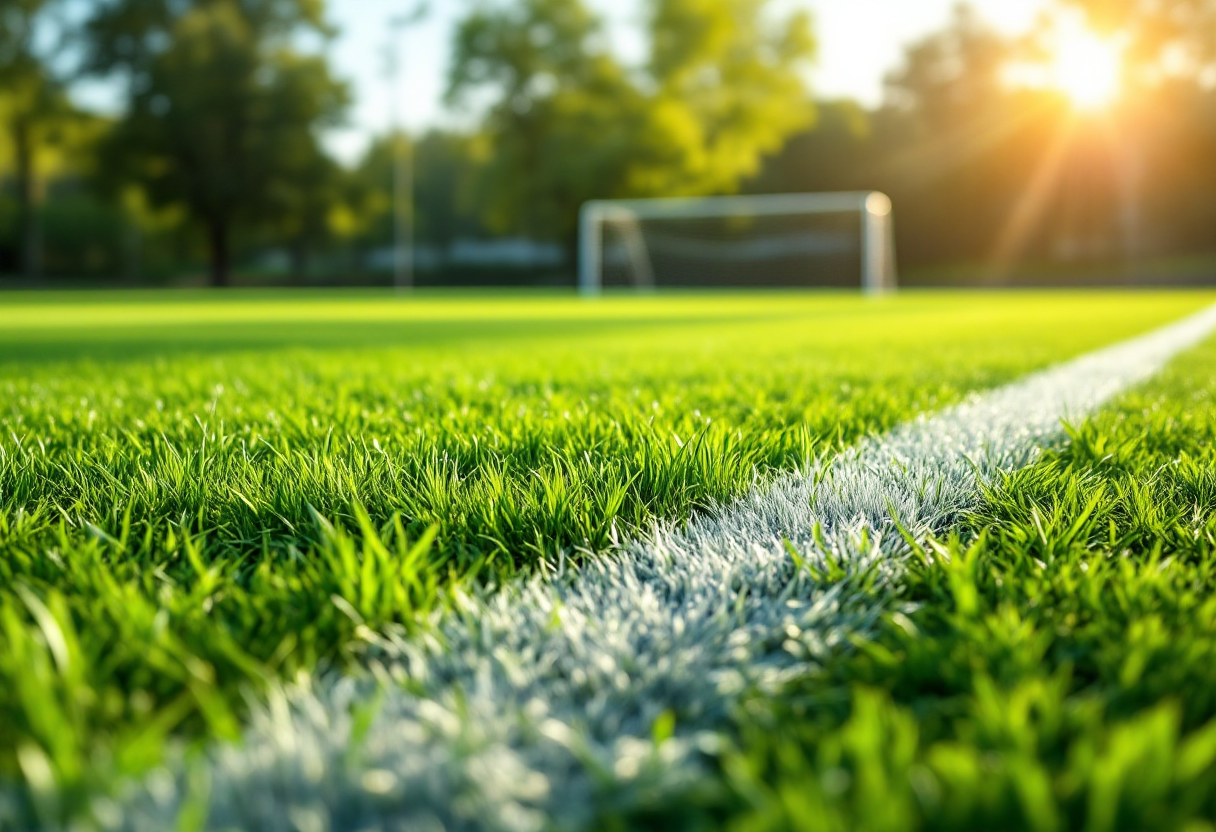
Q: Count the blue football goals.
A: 0